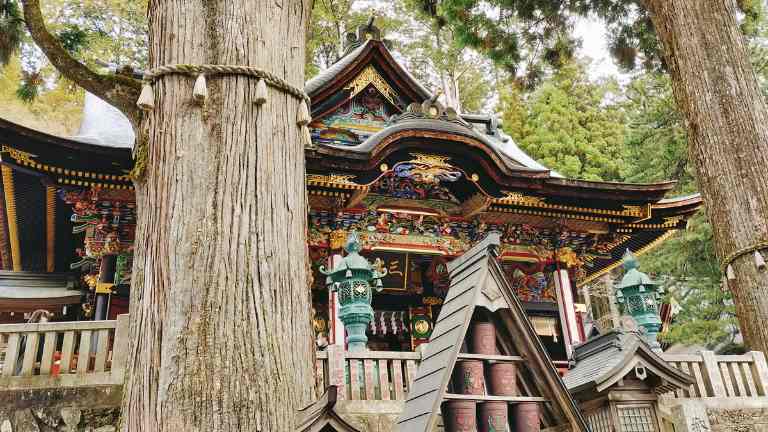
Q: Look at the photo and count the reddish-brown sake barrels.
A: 6